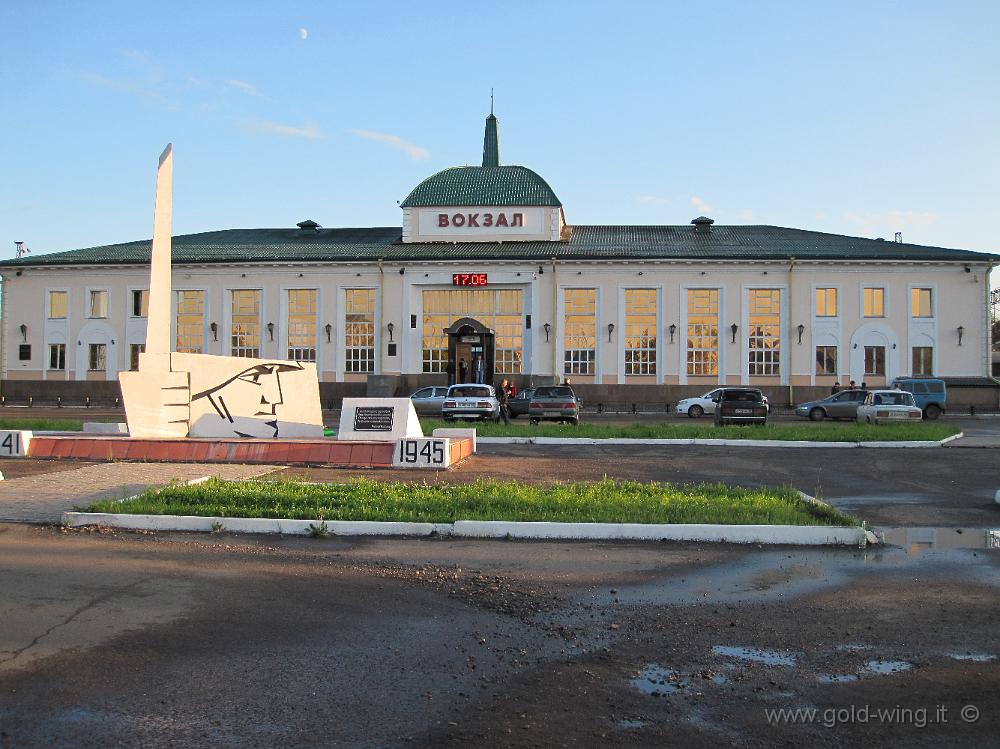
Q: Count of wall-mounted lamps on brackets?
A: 11